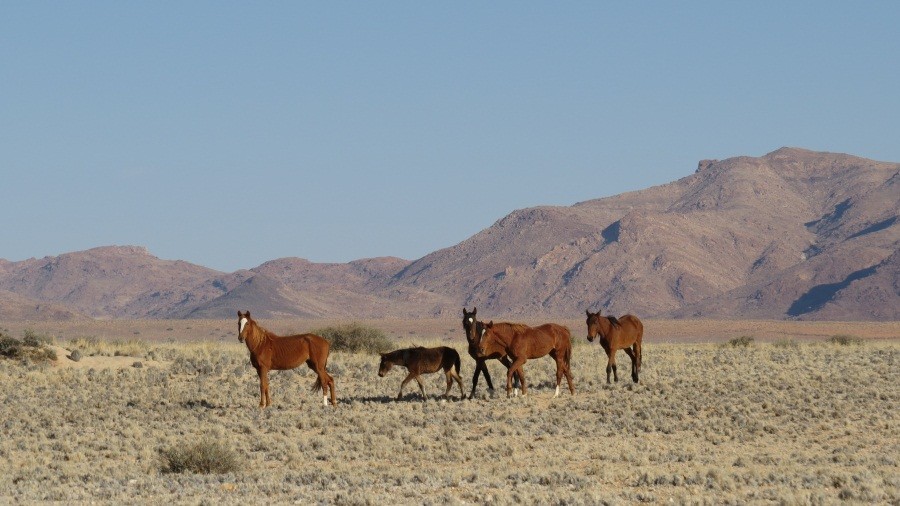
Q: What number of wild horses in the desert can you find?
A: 5